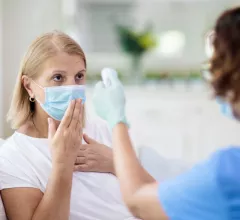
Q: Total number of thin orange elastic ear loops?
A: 0